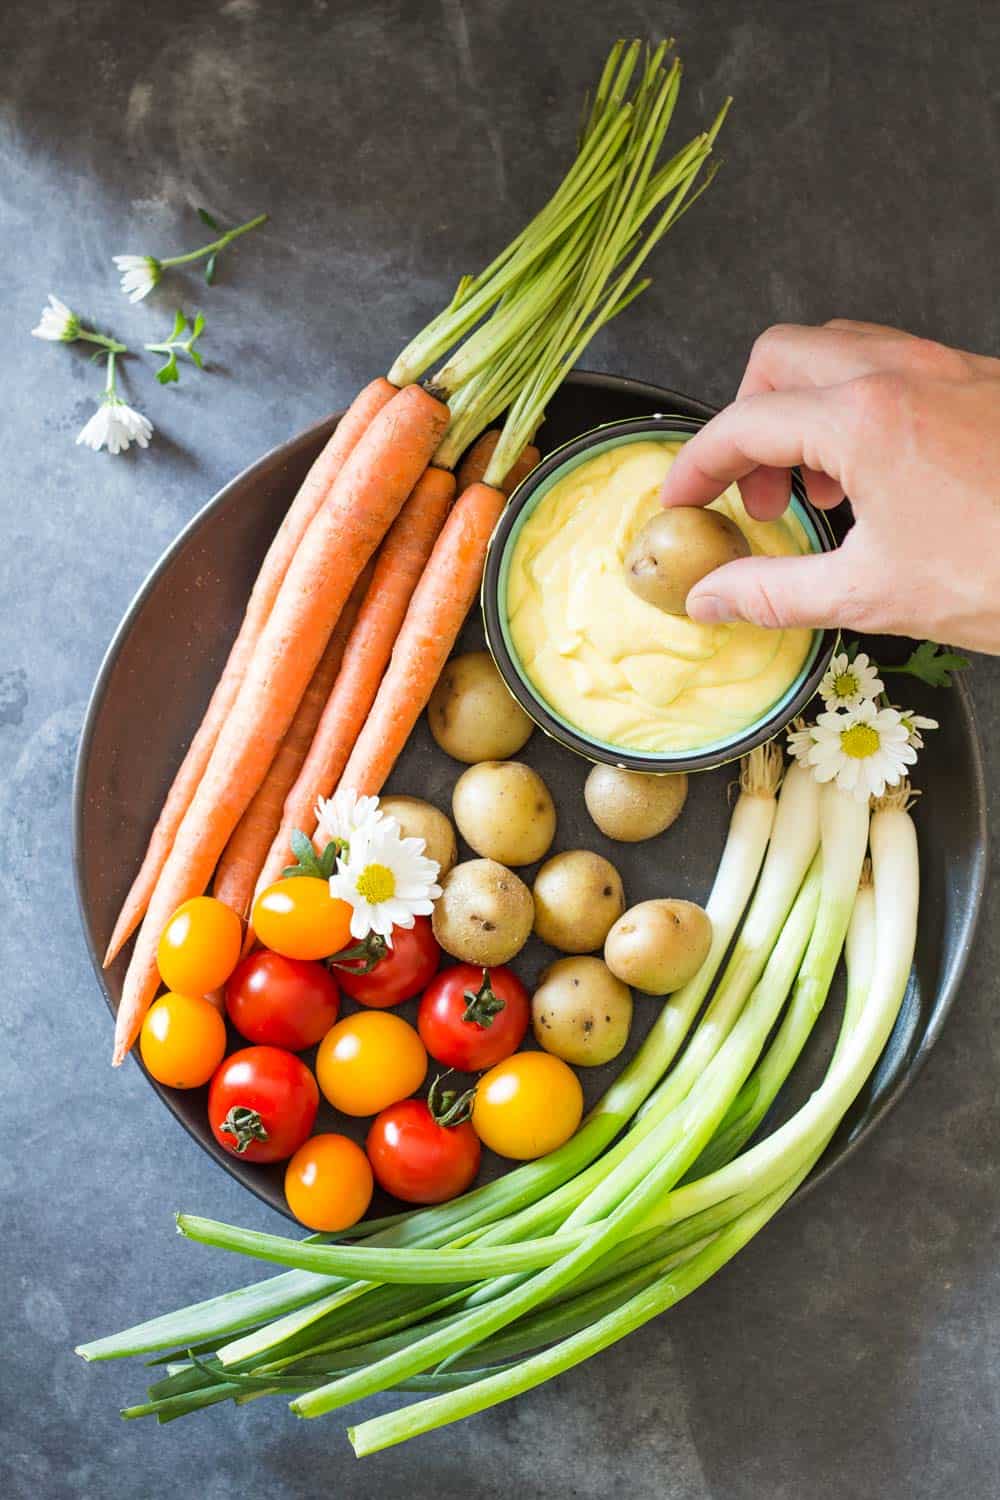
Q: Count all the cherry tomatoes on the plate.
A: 11